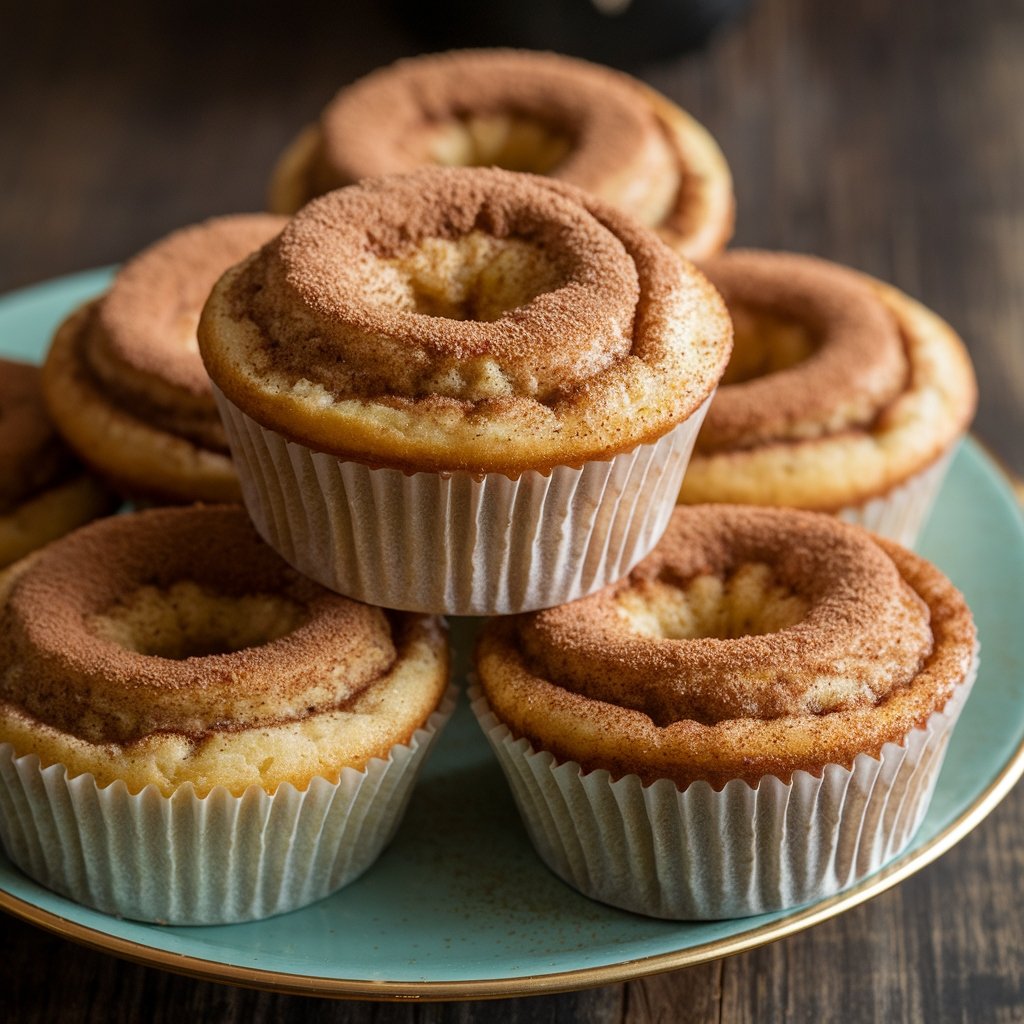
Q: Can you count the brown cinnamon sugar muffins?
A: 7